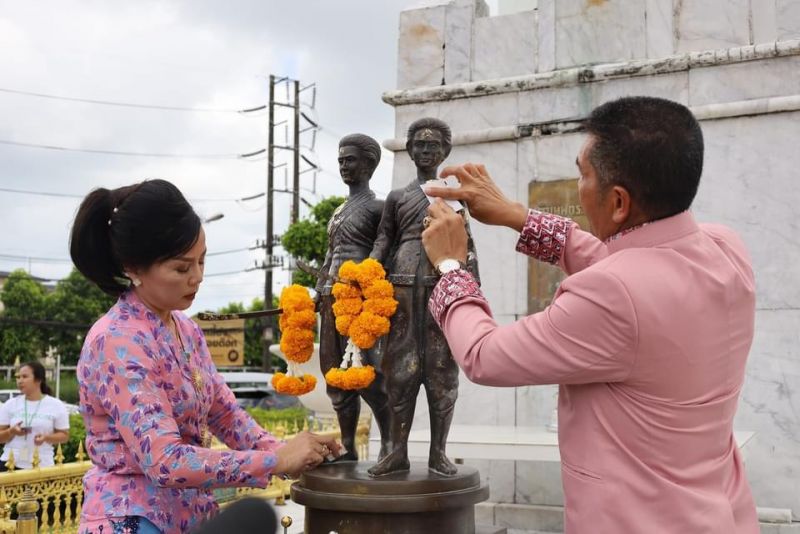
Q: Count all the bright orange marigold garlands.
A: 2